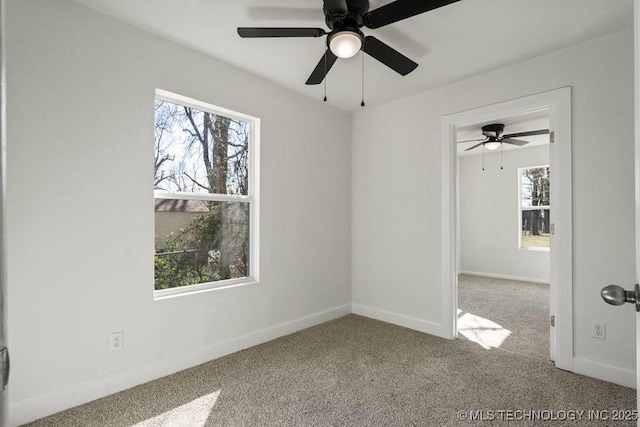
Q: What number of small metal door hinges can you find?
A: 3